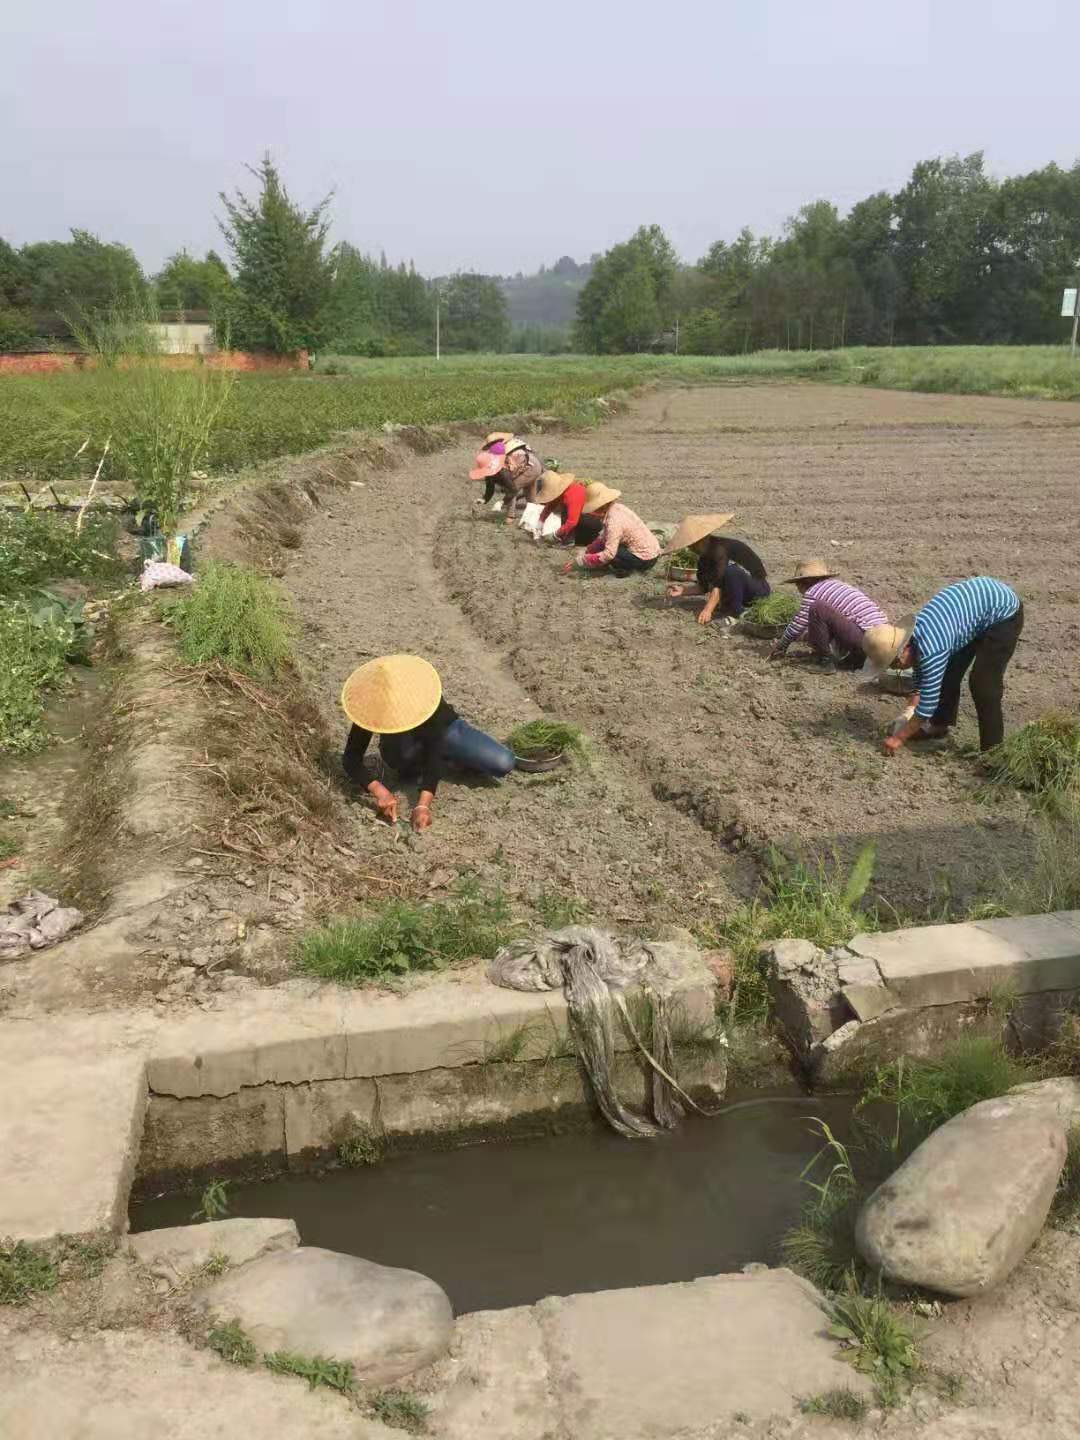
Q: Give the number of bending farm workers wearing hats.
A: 9